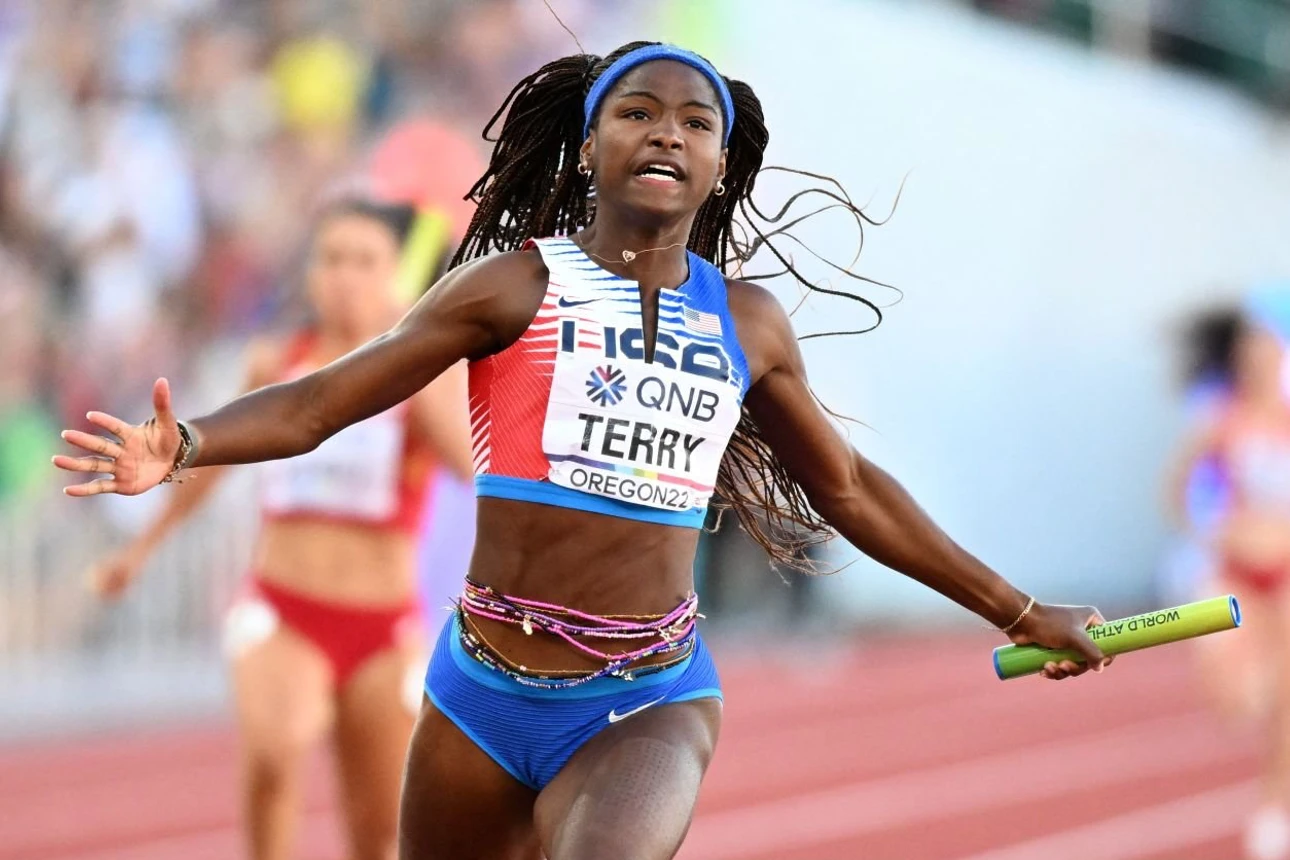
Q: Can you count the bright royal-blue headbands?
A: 1